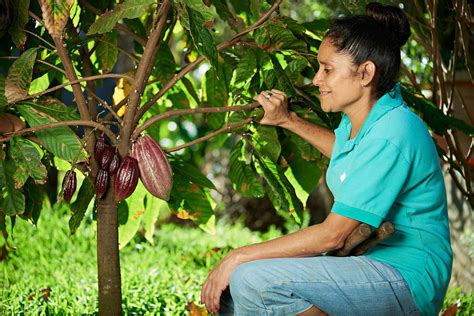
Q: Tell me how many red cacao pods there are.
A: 7